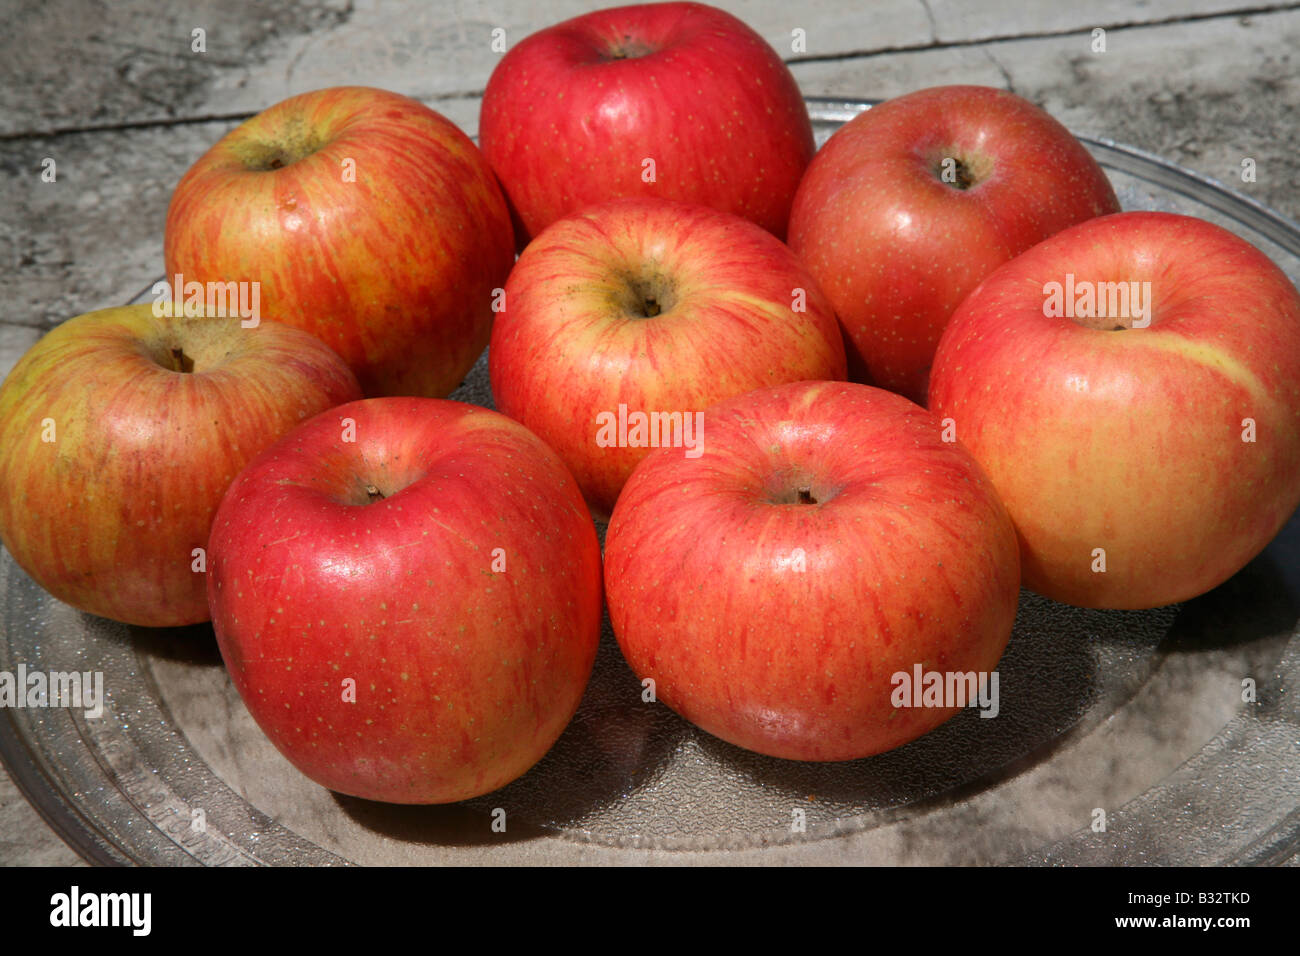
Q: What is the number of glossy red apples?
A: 8